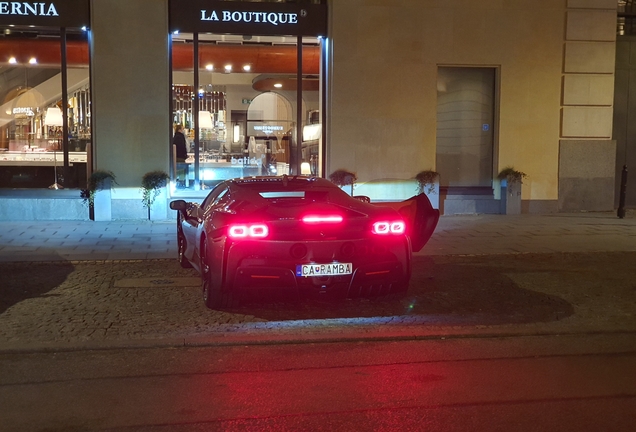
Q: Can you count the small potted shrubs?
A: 5